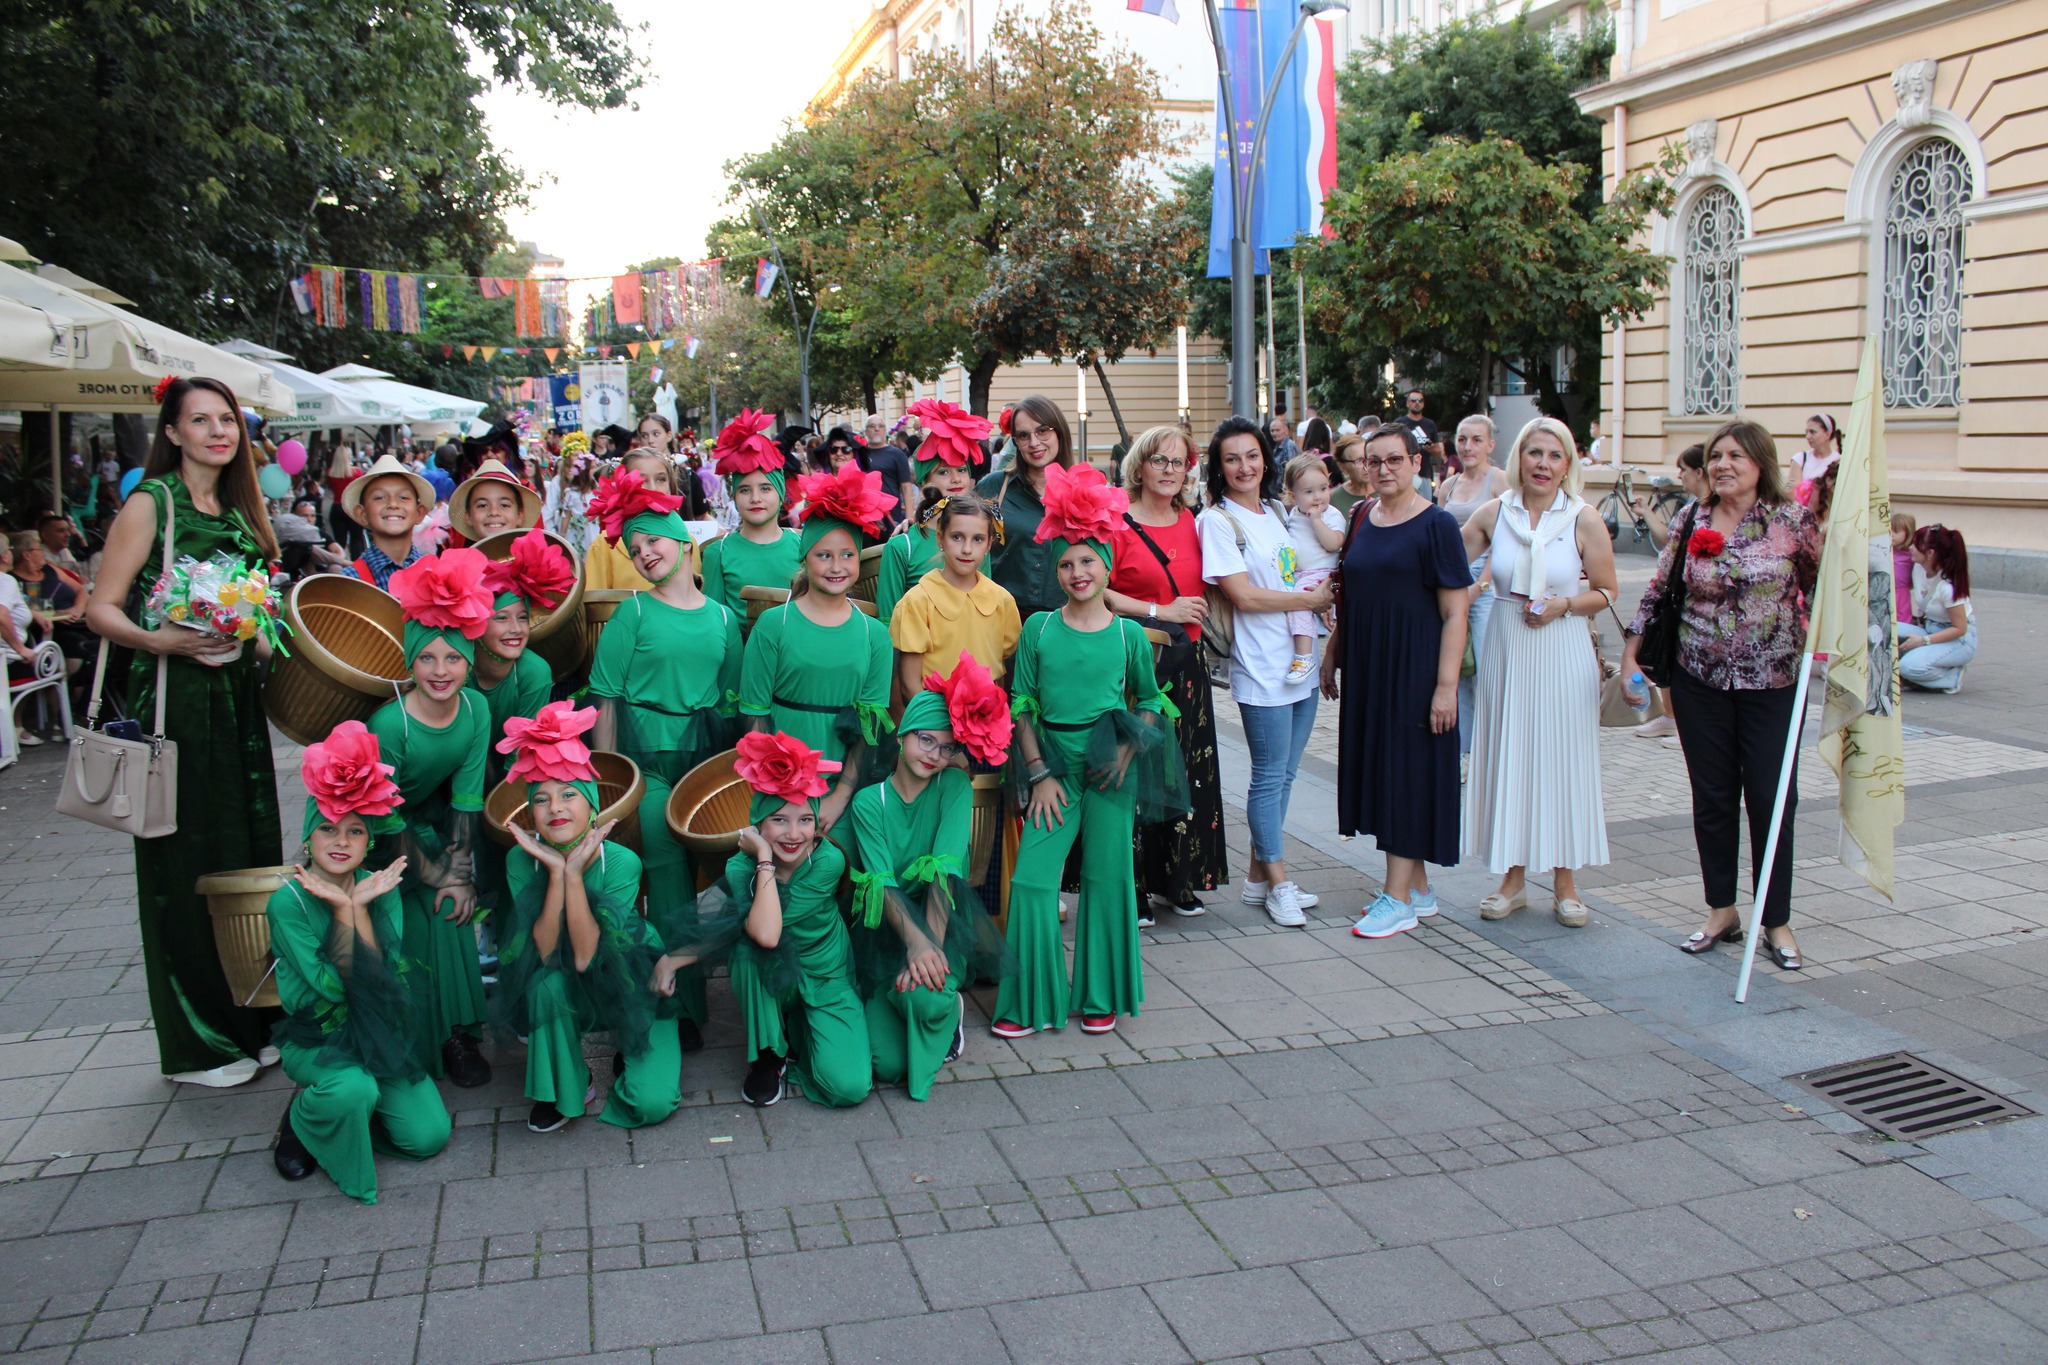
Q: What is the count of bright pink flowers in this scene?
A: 11